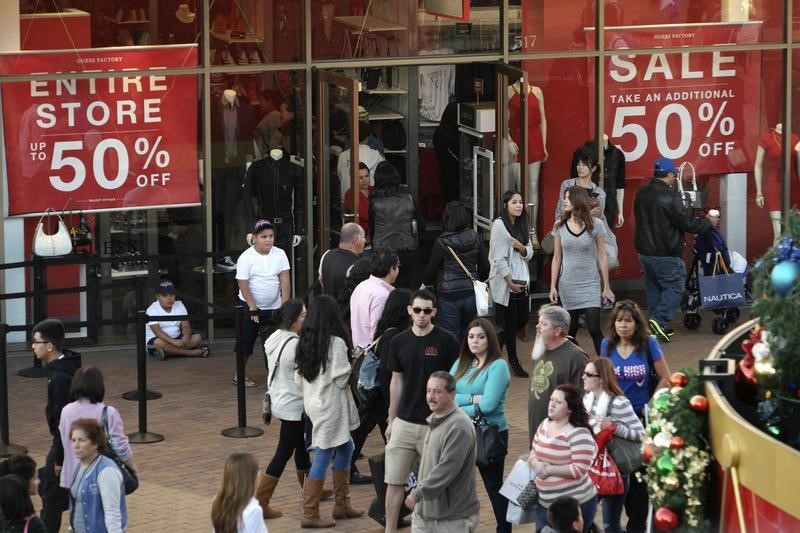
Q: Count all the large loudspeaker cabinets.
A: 0